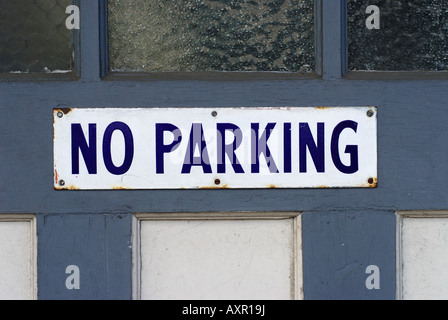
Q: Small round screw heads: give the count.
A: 6